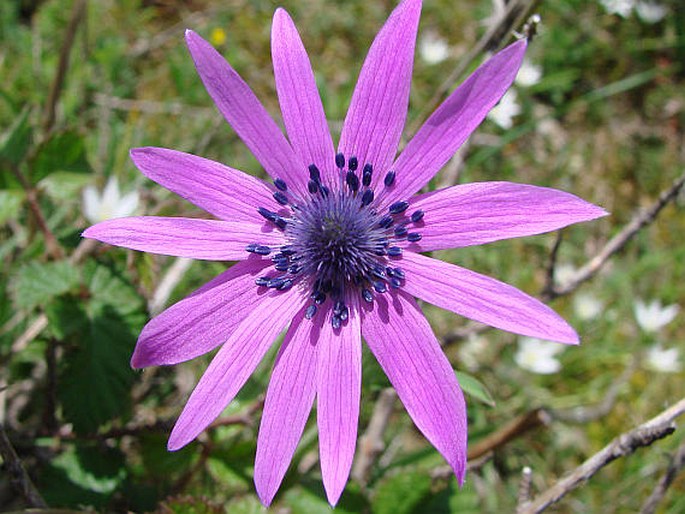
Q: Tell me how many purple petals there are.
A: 13